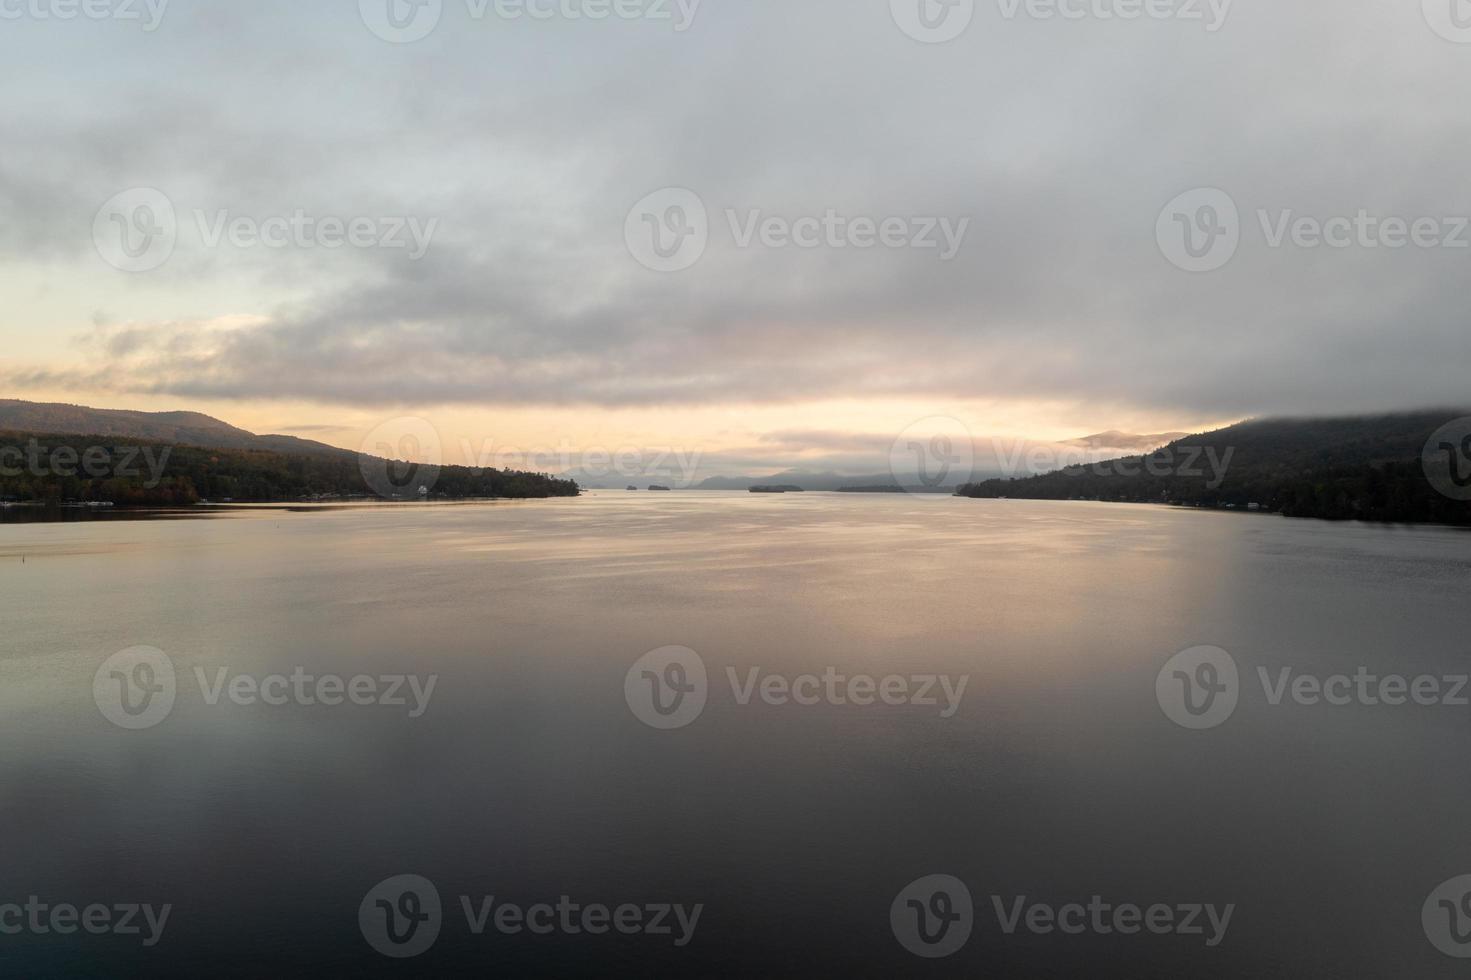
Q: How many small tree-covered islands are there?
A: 4